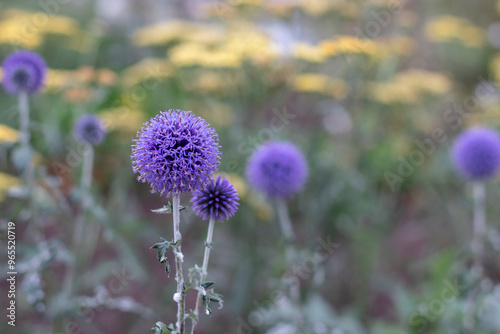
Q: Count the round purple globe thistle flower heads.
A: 6